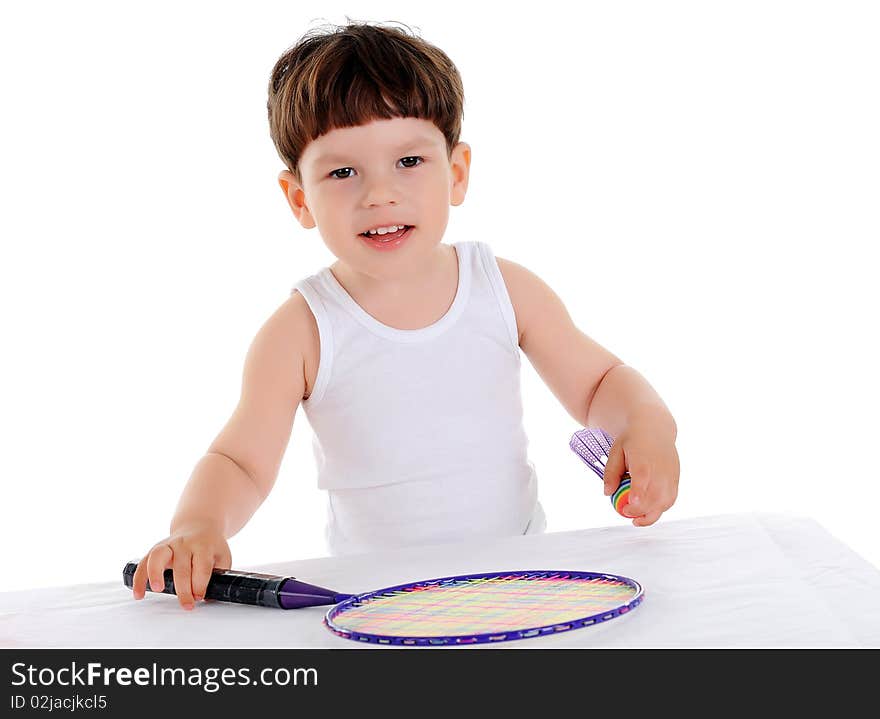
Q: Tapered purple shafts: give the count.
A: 1